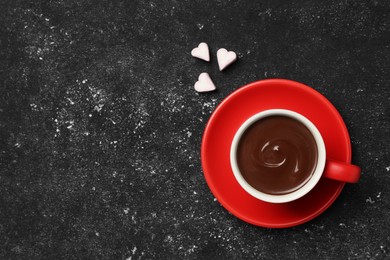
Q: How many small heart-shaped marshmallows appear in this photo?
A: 3